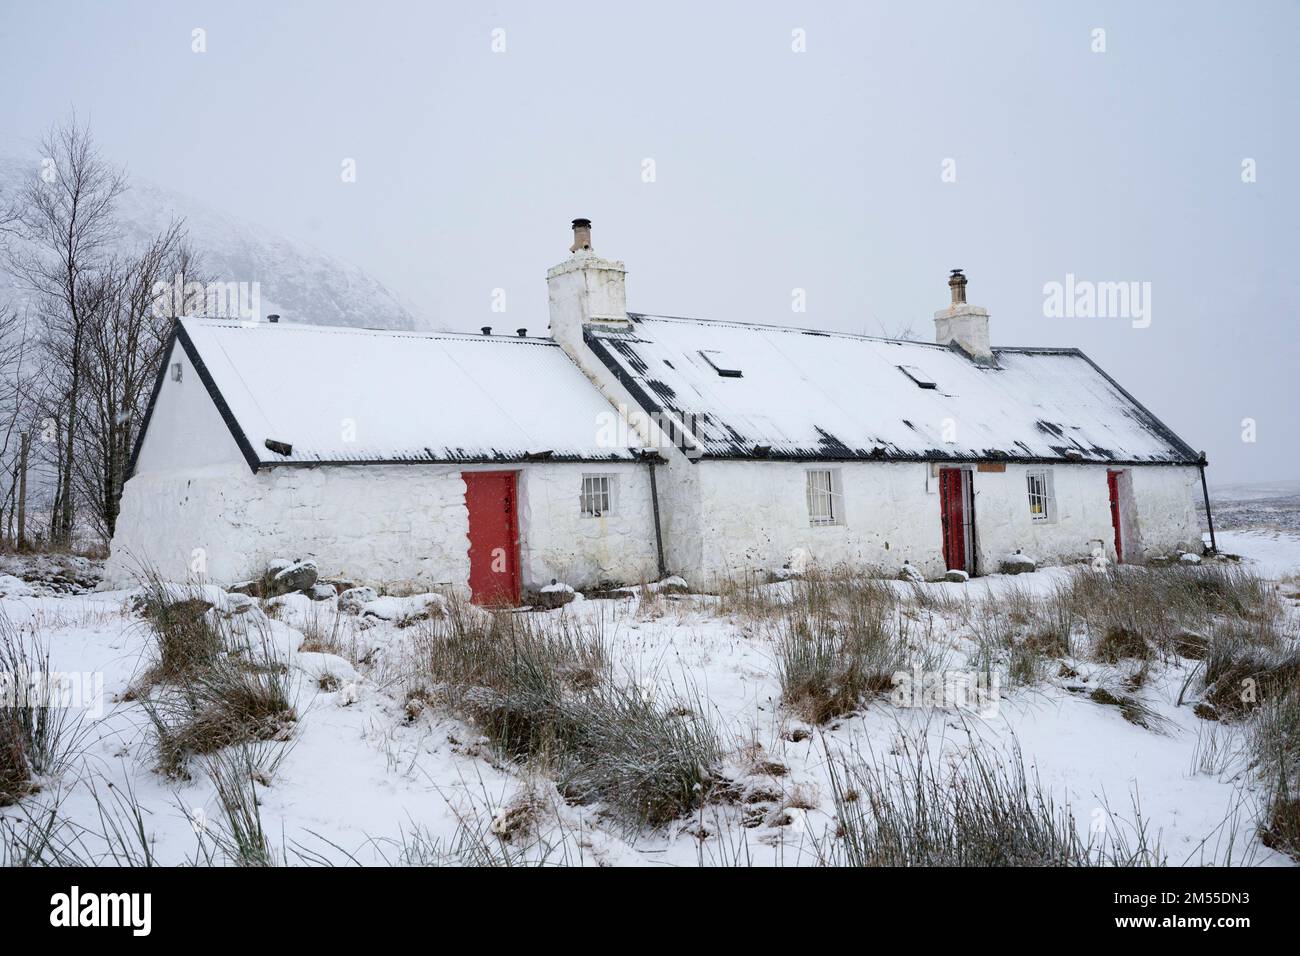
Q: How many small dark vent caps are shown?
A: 3